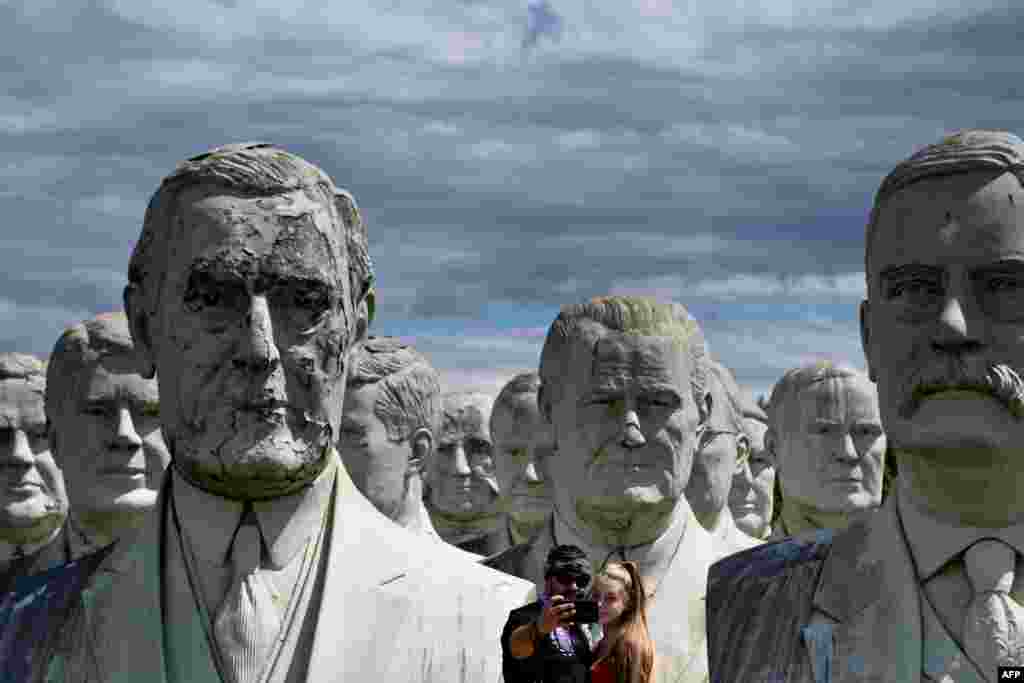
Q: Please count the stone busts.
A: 11